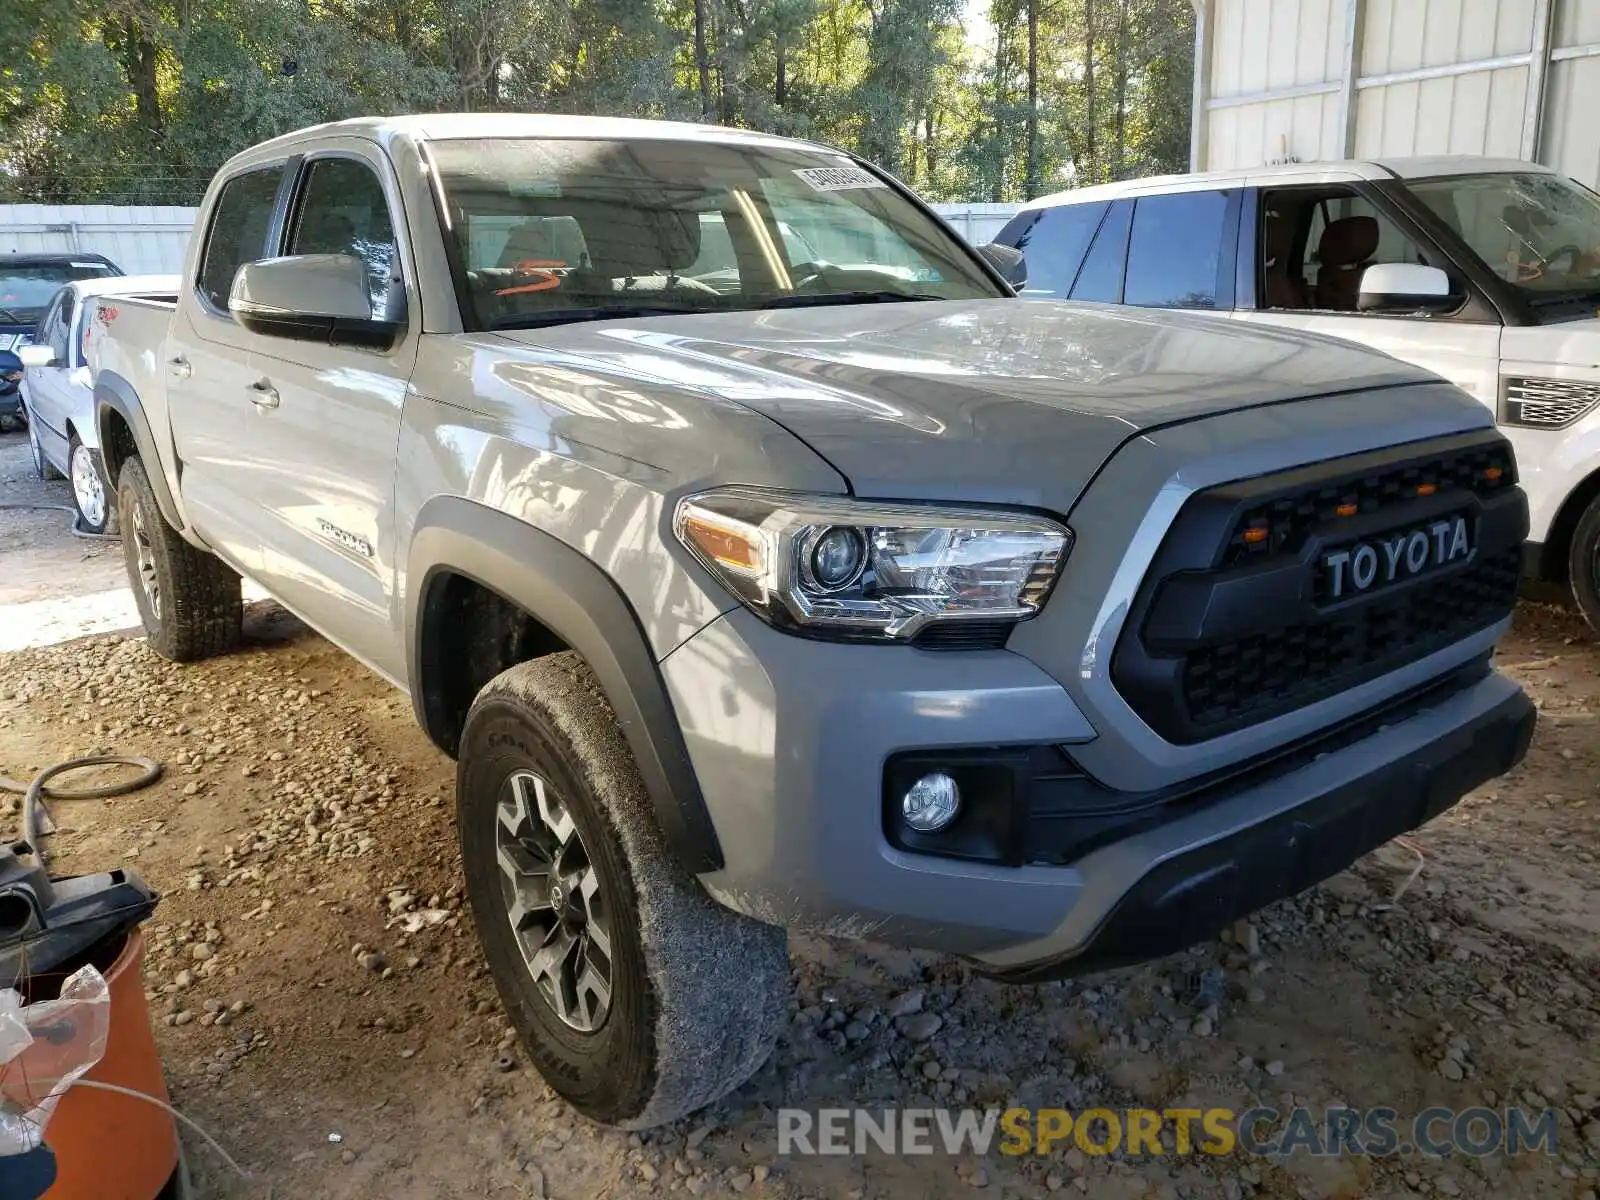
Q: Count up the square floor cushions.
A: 0